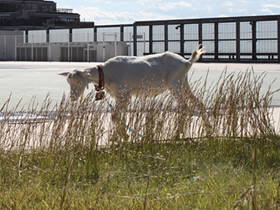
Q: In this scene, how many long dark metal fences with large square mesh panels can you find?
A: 1